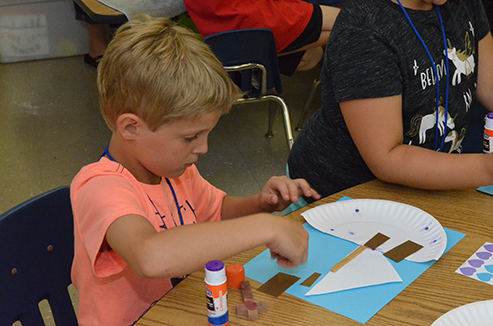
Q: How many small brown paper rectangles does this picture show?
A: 4